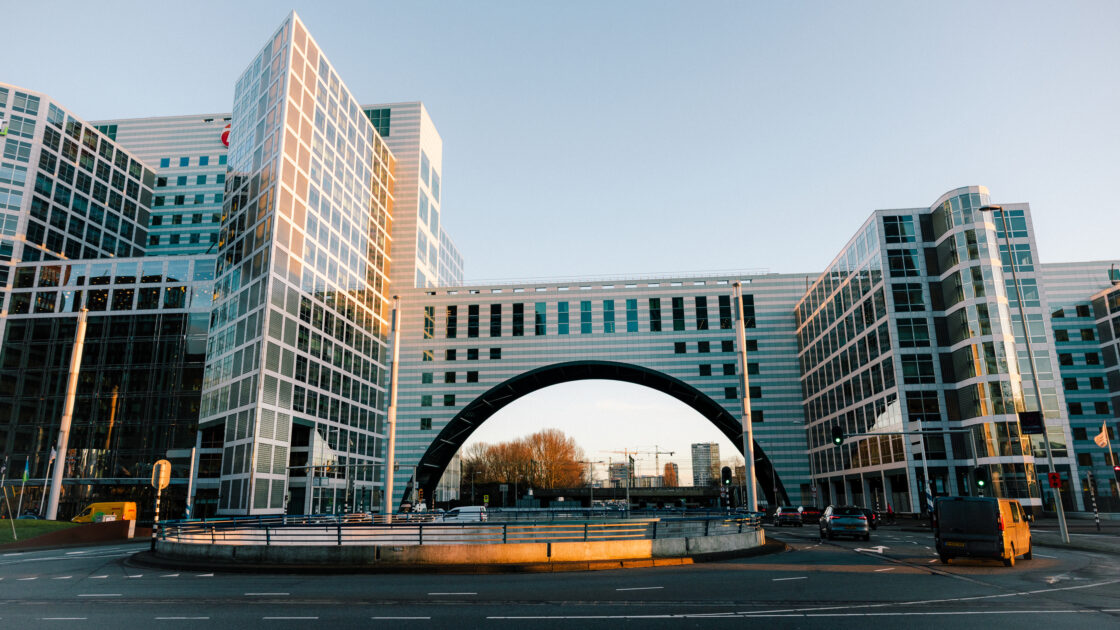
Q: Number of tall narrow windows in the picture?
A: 15